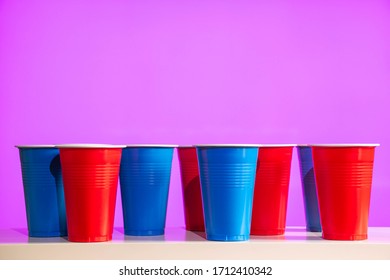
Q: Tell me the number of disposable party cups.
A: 8